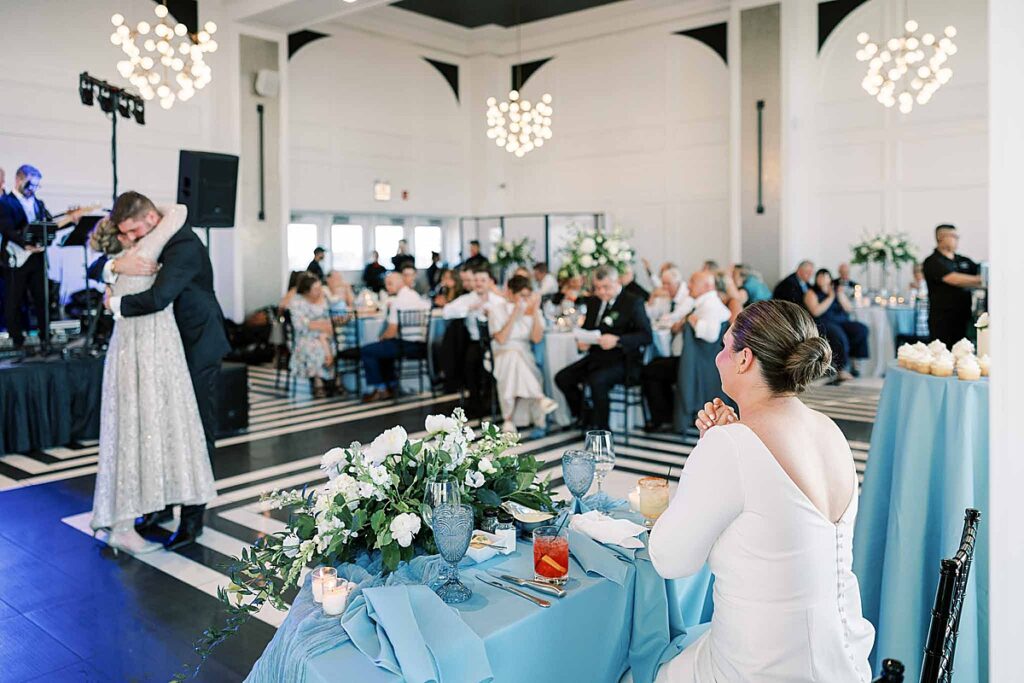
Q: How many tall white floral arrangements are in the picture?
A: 3